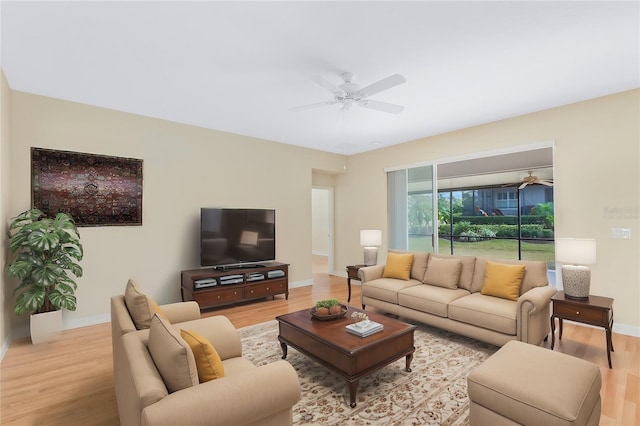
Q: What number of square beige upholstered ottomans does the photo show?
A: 1